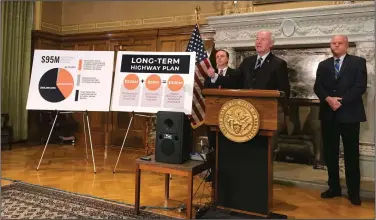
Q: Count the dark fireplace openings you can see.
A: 1